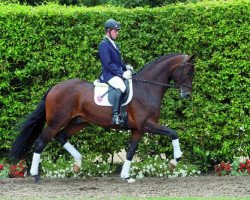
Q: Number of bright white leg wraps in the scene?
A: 4